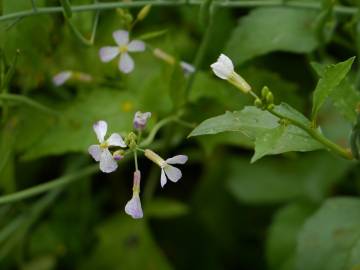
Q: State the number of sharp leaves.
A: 3